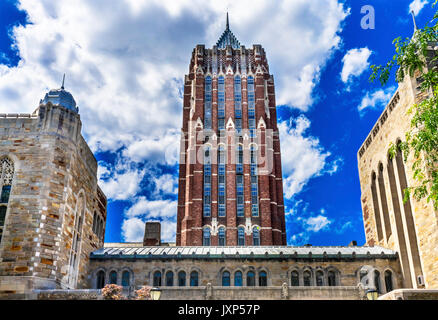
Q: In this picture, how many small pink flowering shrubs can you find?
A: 2